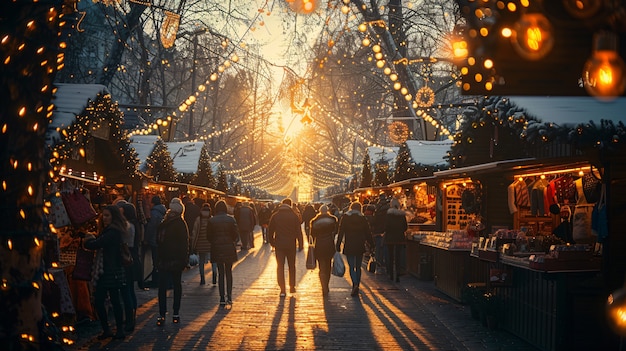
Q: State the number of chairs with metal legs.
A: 0